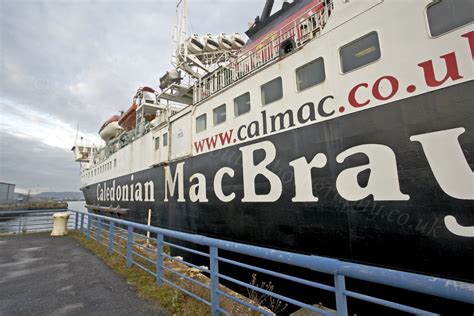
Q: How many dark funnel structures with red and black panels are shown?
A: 1